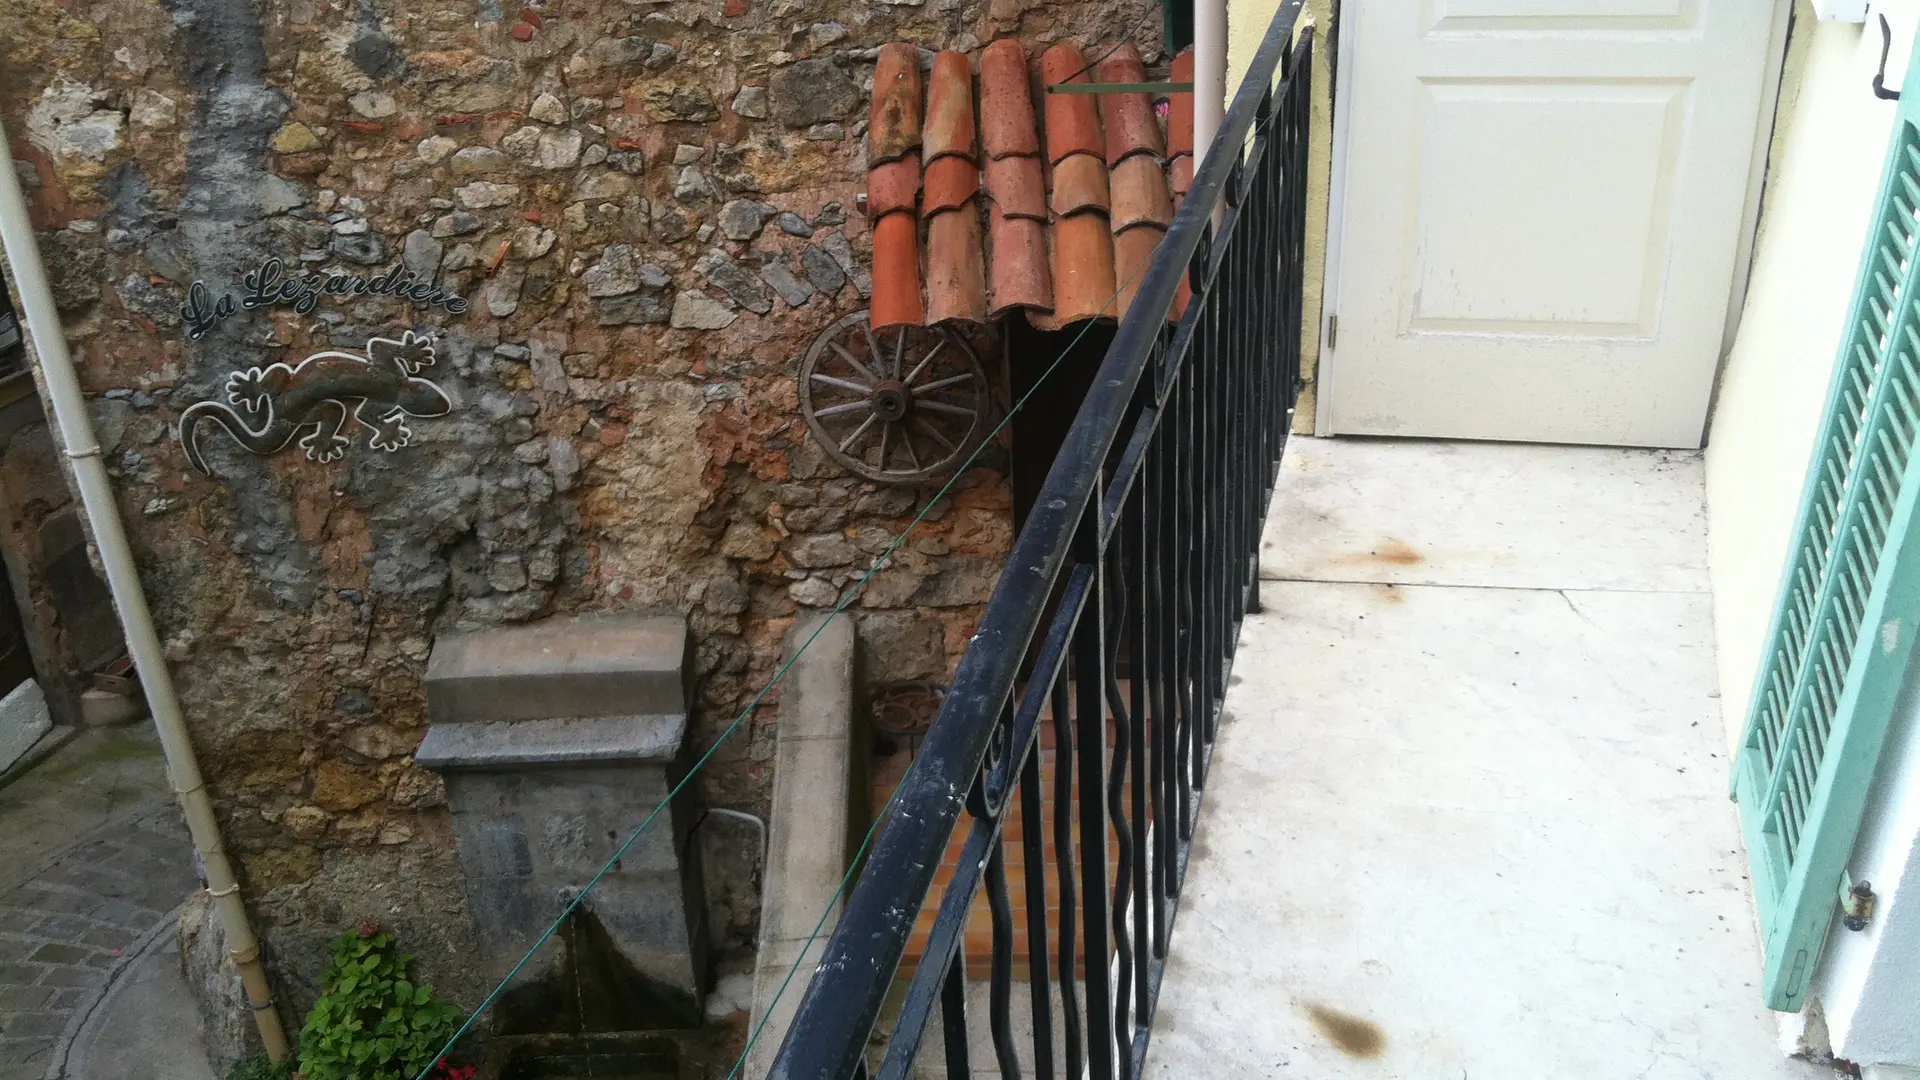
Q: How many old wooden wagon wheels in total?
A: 1